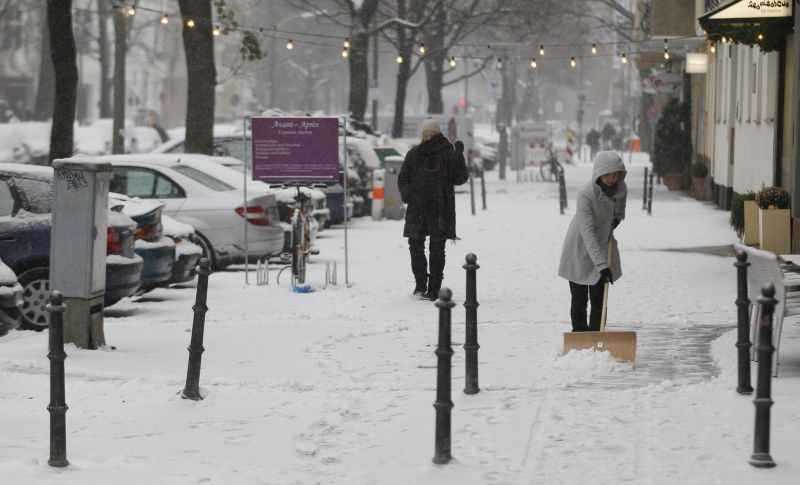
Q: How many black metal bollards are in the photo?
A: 12